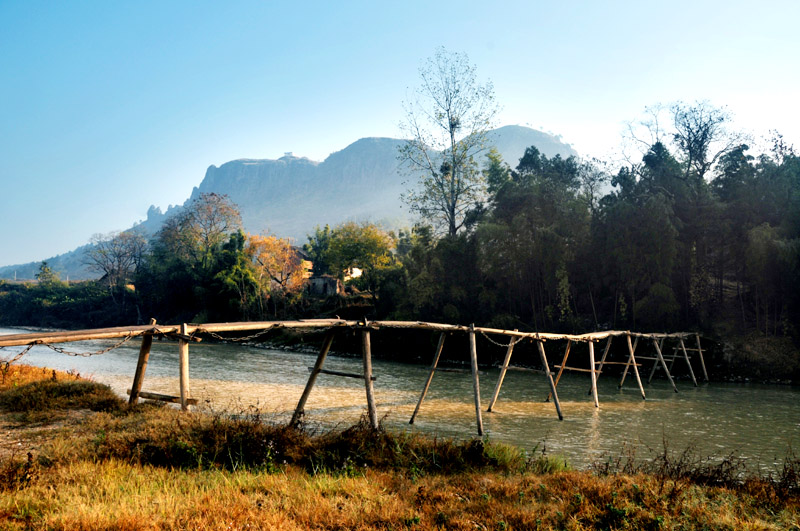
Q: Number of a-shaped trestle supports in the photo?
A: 9